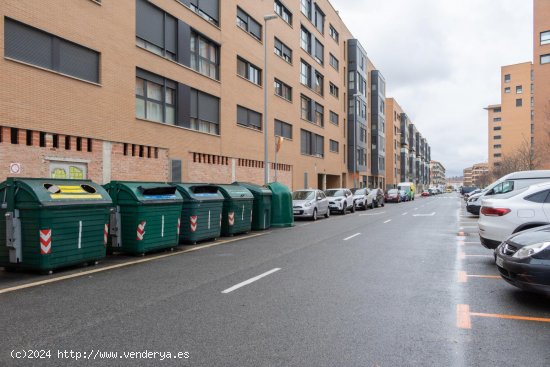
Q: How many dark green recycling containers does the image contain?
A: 6